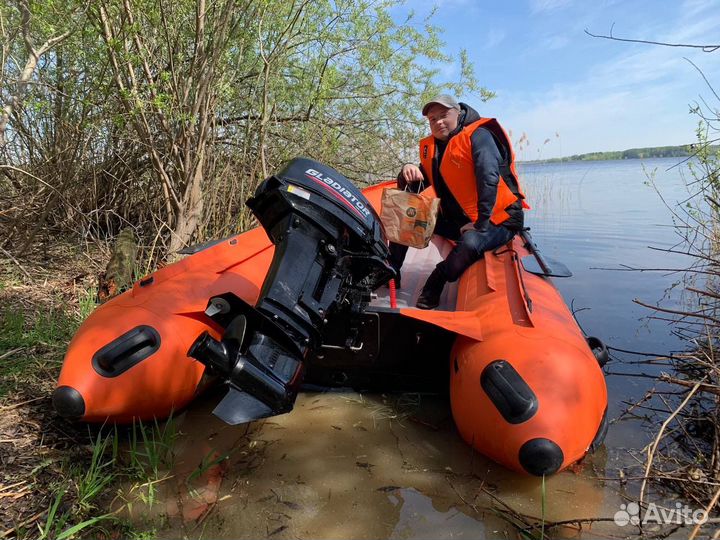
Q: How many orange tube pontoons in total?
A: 2